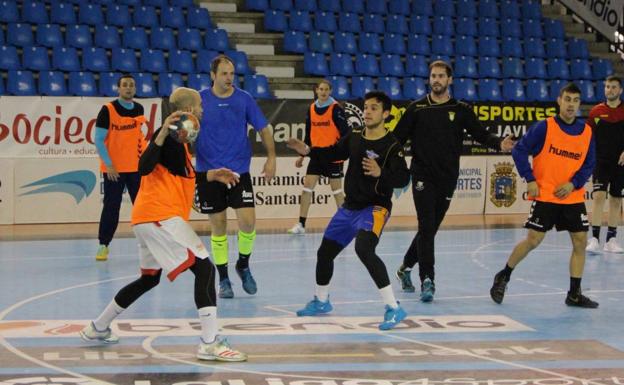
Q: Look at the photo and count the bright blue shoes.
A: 2